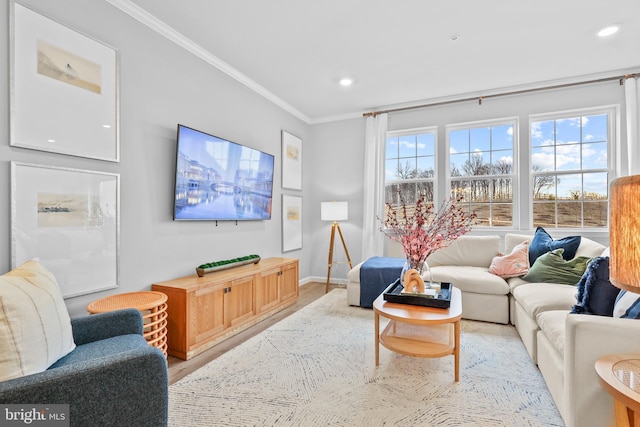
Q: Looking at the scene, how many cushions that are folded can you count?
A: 3